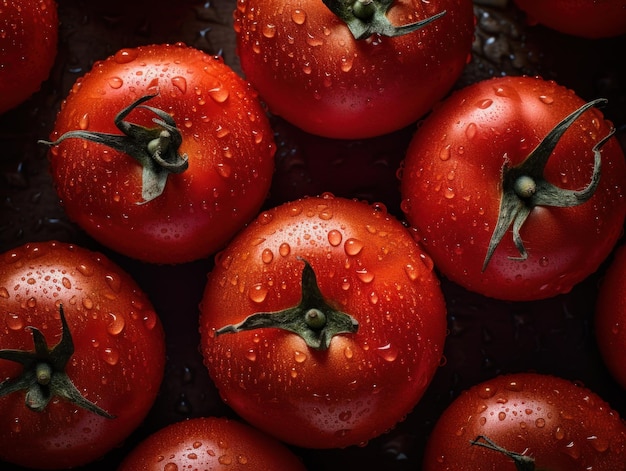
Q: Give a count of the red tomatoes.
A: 10